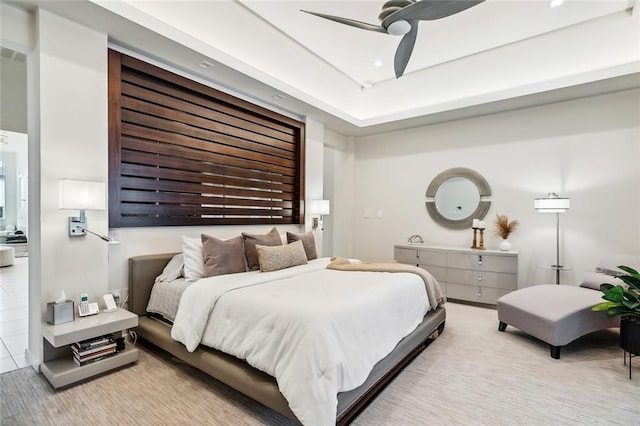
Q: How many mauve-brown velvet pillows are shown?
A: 3